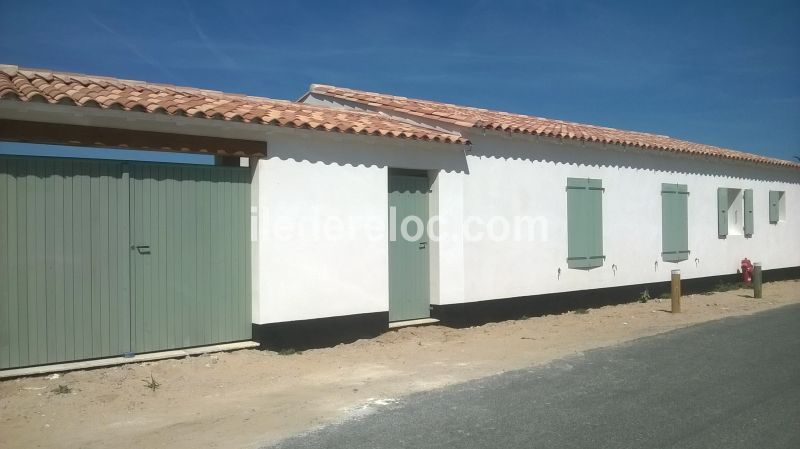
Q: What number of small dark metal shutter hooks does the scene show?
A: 4